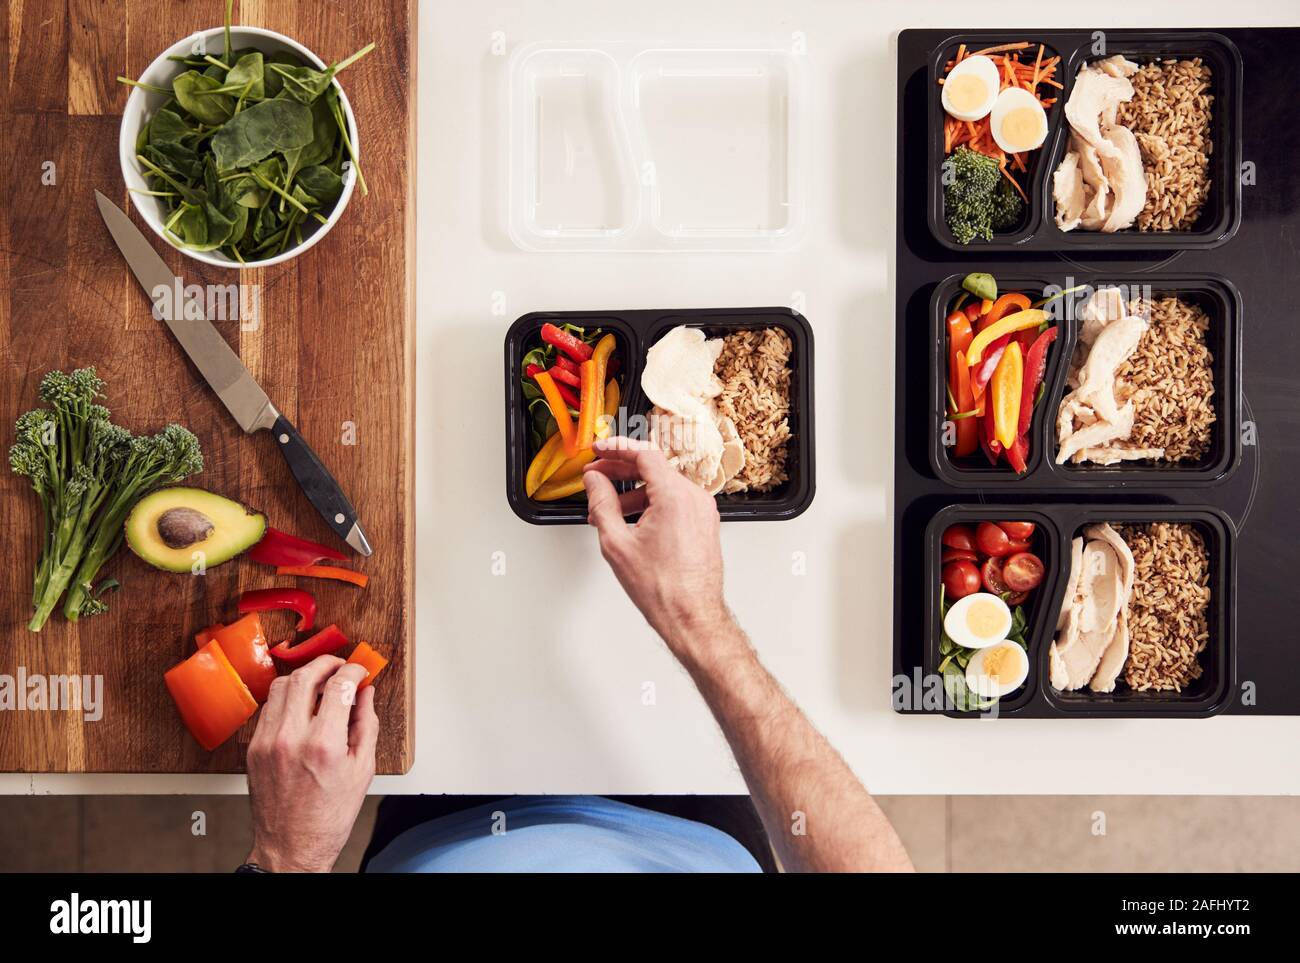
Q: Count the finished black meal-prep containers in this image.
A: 3